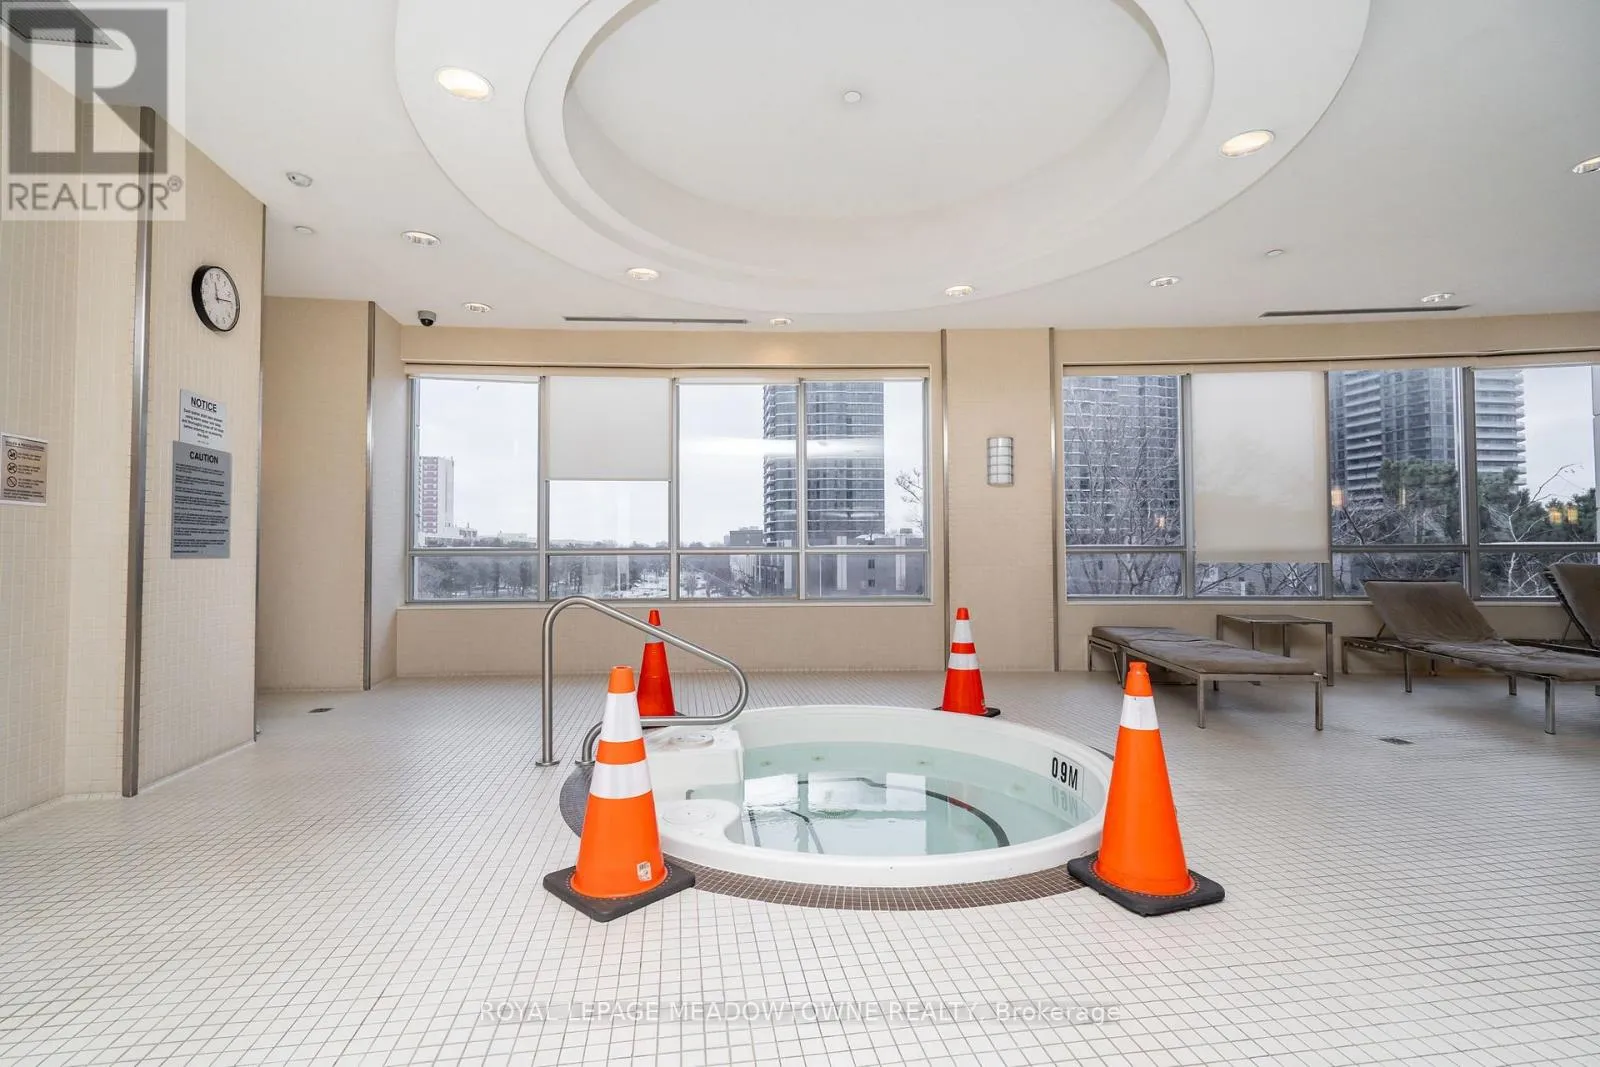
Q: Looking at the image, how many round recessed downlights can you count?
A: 10